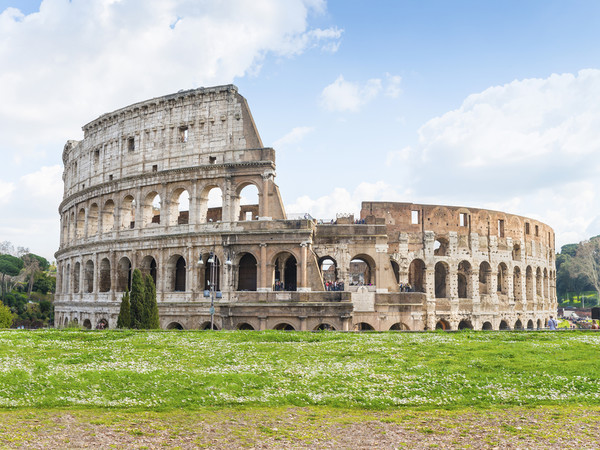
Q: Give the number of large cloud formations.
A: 2